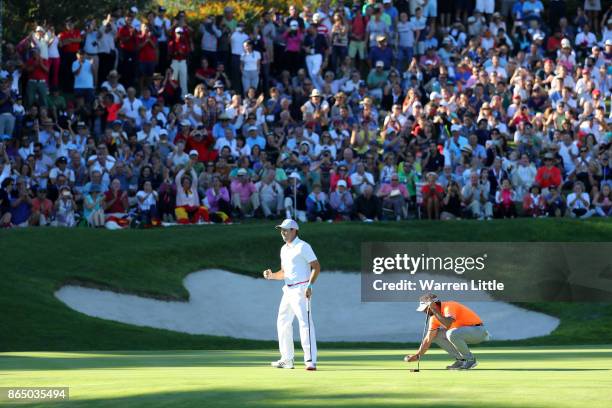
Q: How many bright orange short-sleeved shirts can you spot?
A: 1